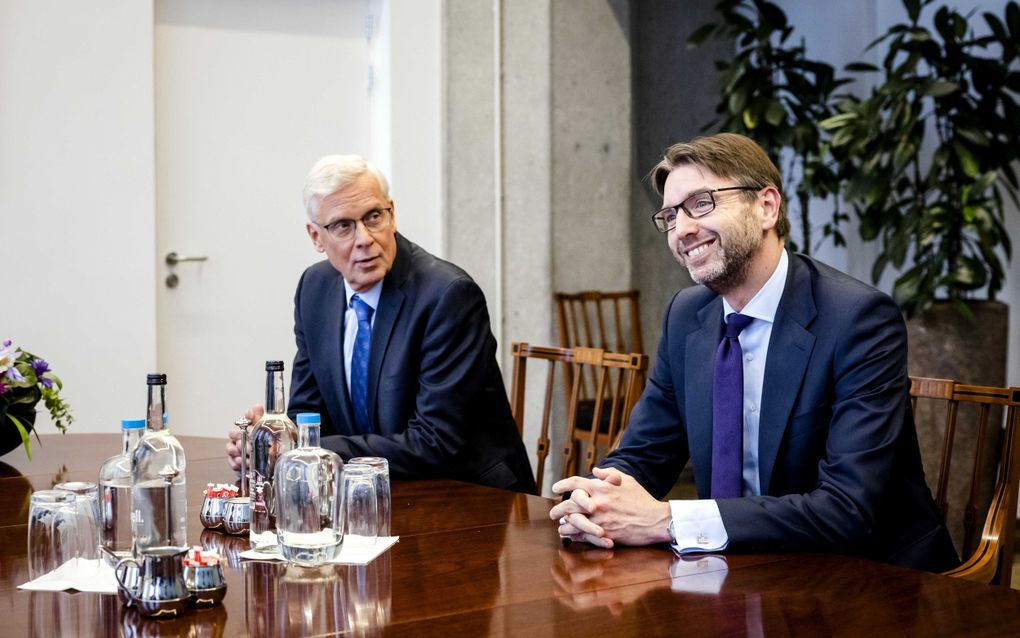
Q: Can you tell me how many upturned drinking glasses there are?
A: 4